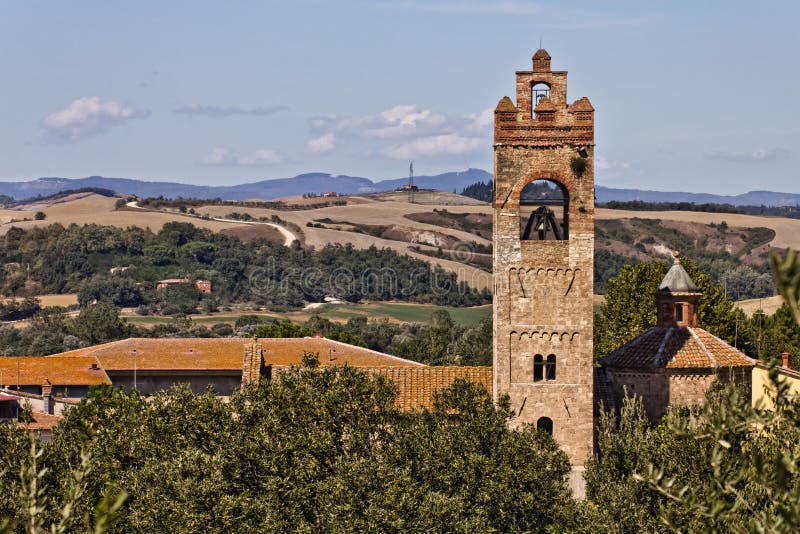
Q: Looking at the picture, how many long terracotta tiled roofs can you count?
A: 3